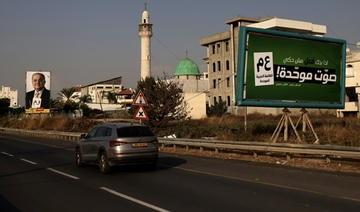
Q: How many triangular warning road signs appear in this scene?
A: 2